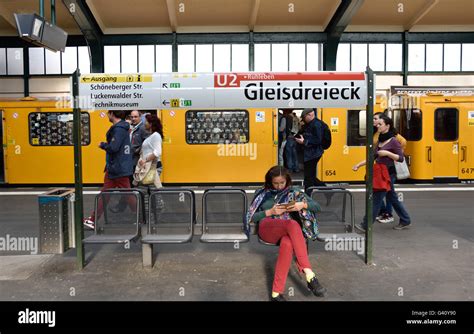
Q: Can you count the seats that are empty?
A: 4